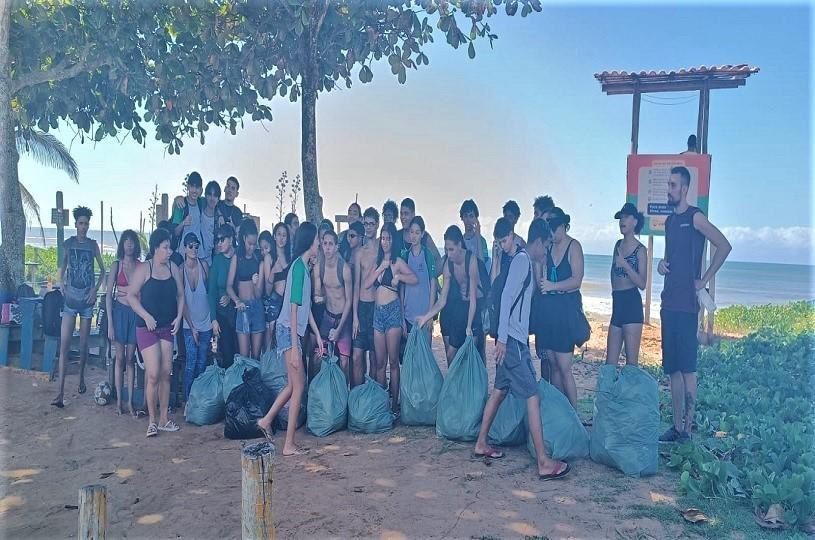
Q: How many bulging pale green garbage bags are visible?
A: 10